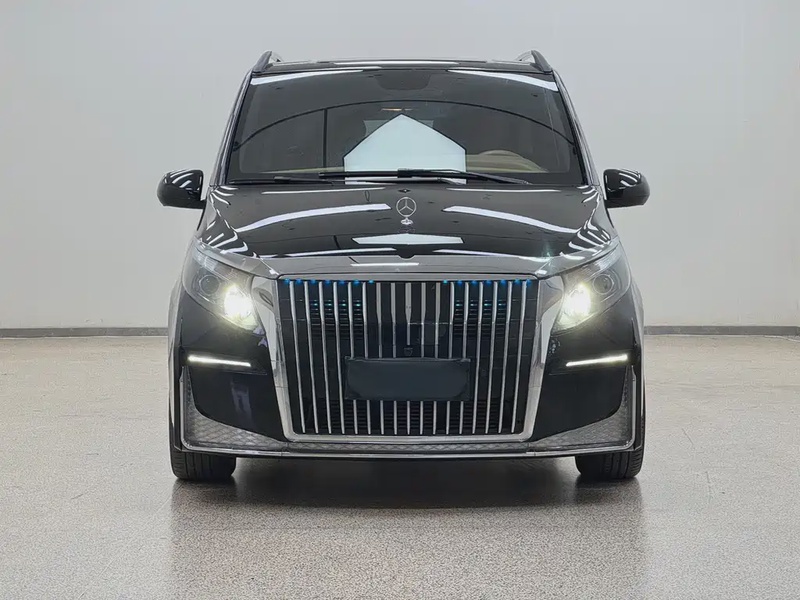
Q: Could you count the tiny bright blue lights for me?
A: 14